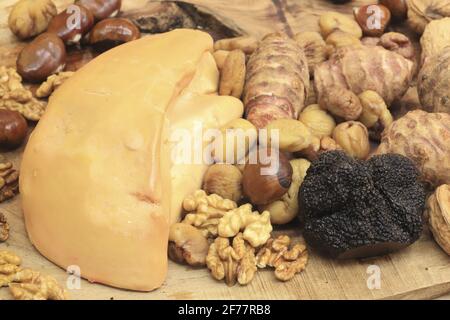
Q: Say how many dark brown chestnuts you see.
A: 8